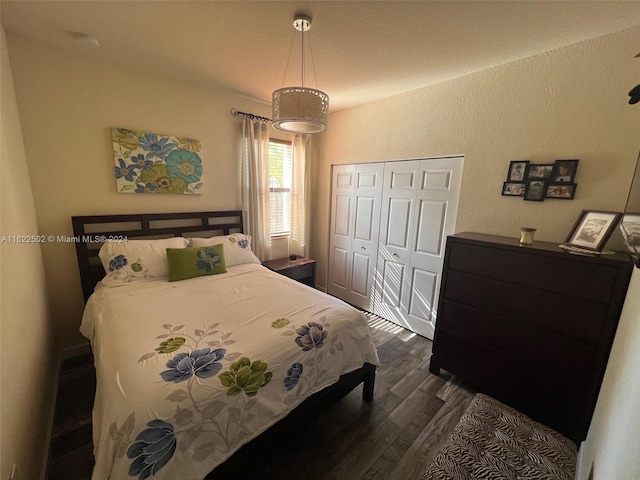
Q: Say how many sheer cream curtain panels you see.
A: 2